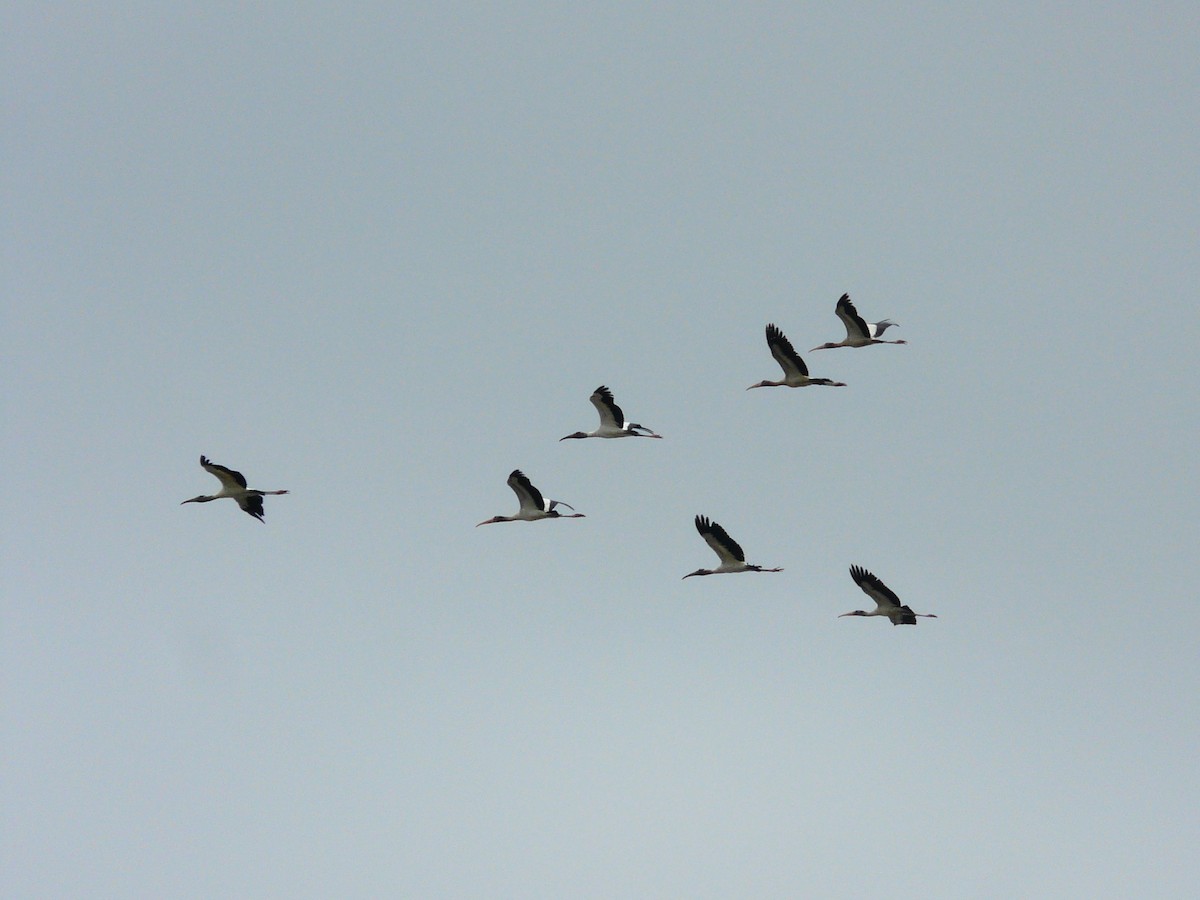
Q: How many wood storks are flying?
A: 7